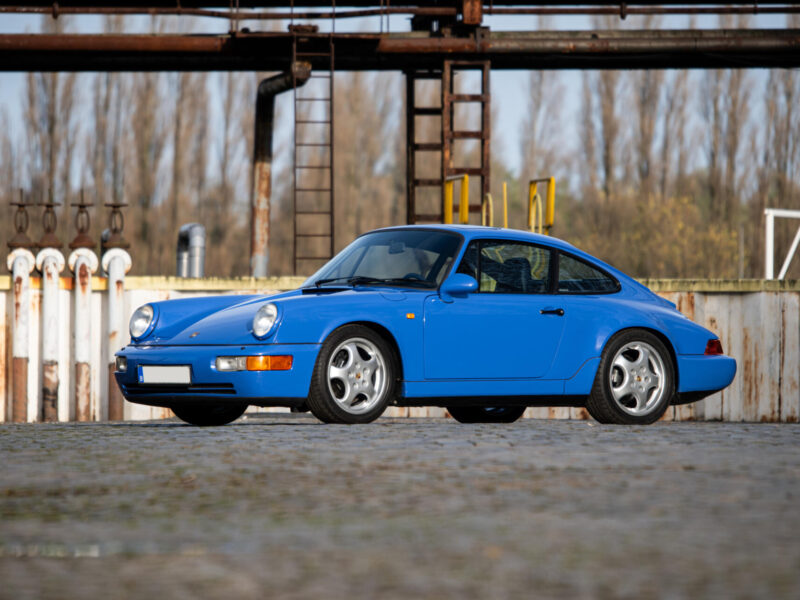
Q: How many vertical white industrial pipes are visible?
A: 4